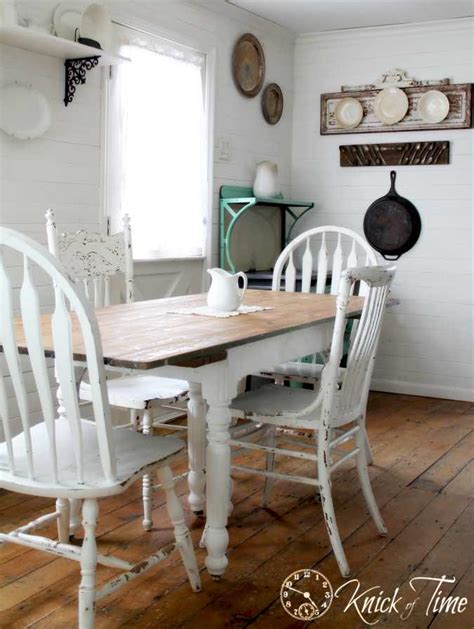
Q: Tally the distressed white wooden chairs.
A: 4